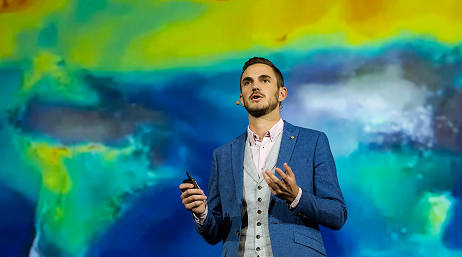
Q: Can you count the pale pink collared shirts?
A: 1